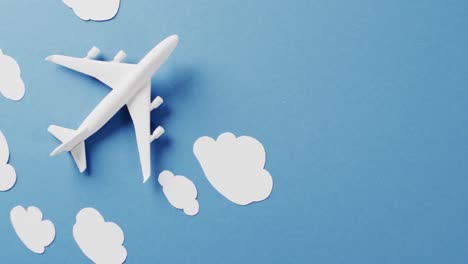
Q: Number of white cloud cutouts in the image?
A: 7